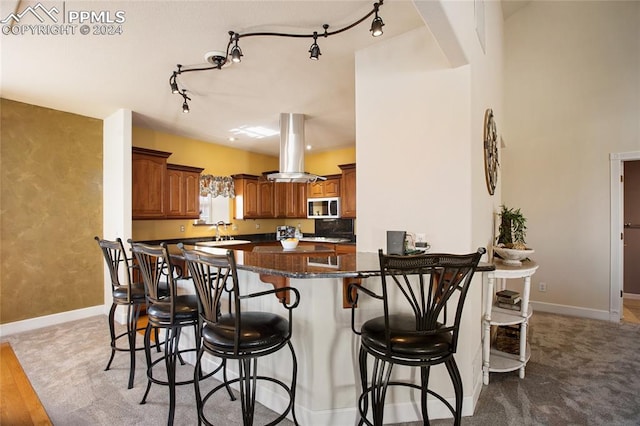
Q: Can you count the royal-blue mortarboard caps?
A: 0